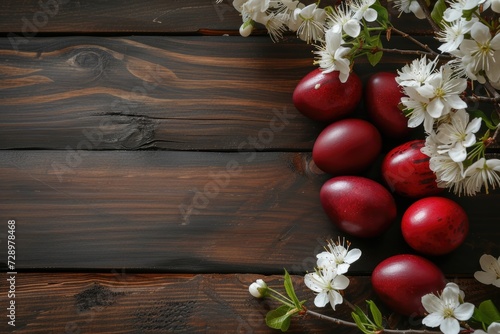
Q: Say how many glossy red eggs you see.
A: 7